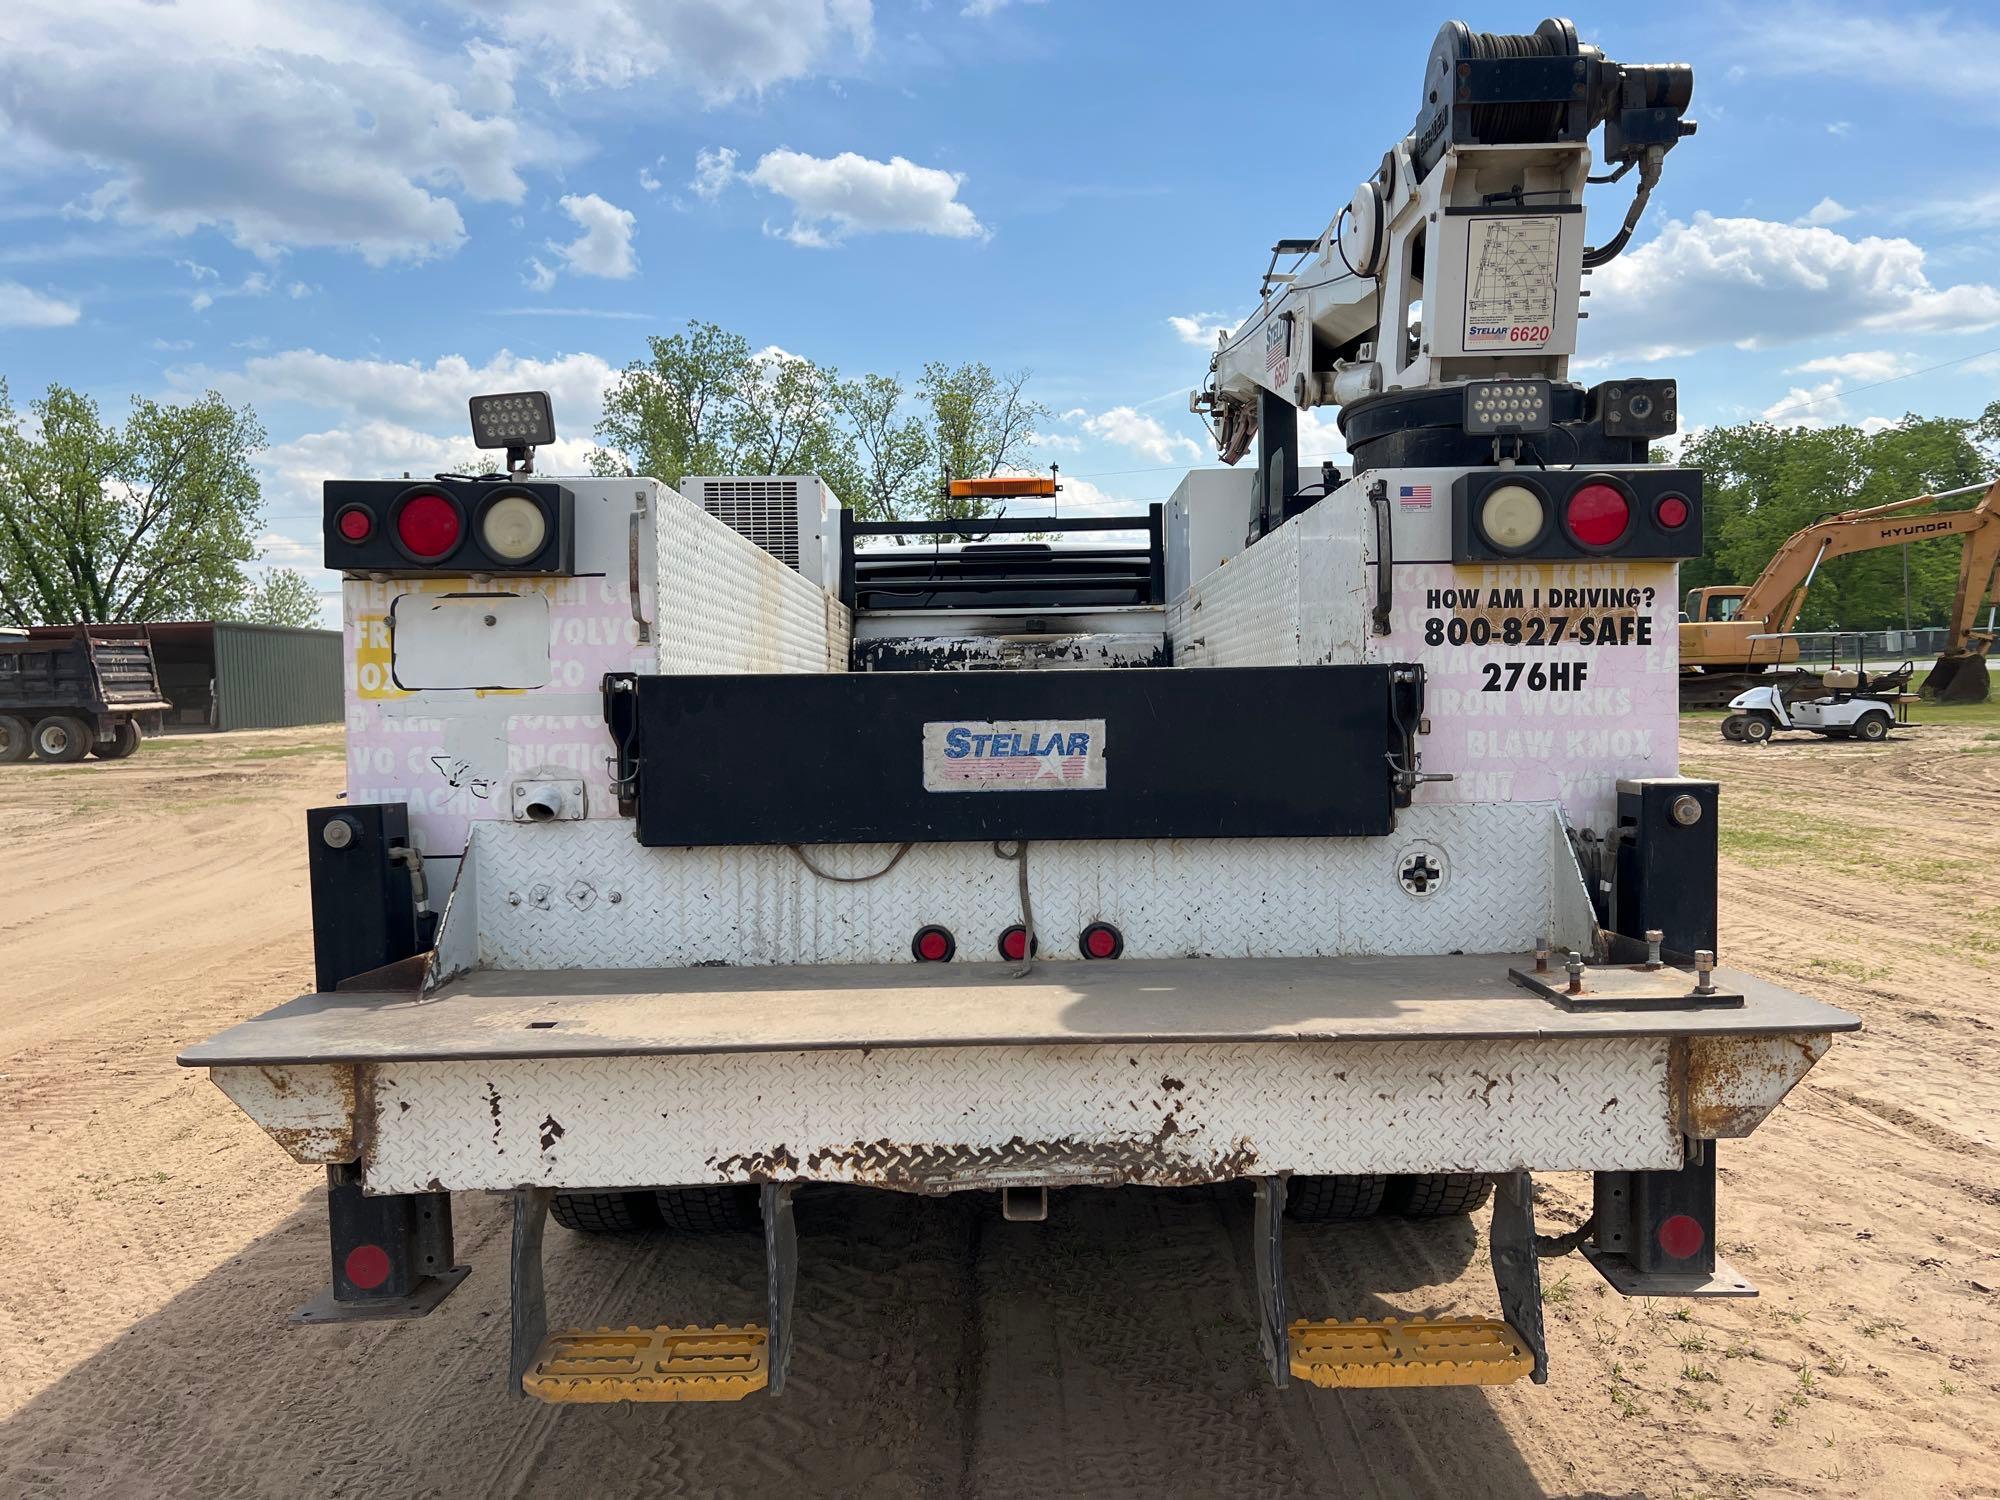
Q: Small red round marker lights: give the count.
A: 5